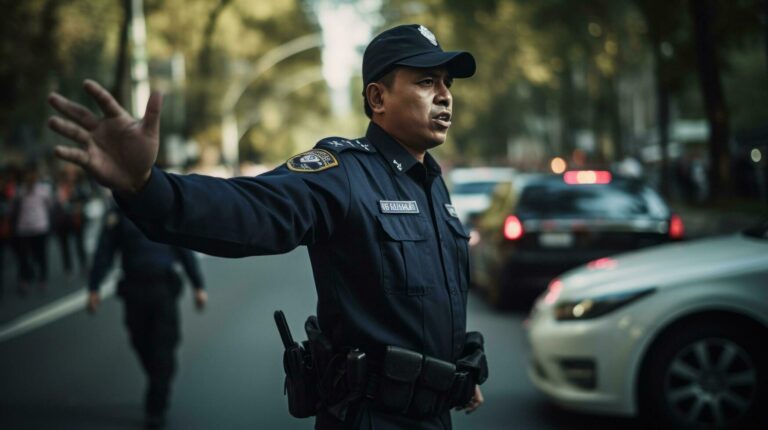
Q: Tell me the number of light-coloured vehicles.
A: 2